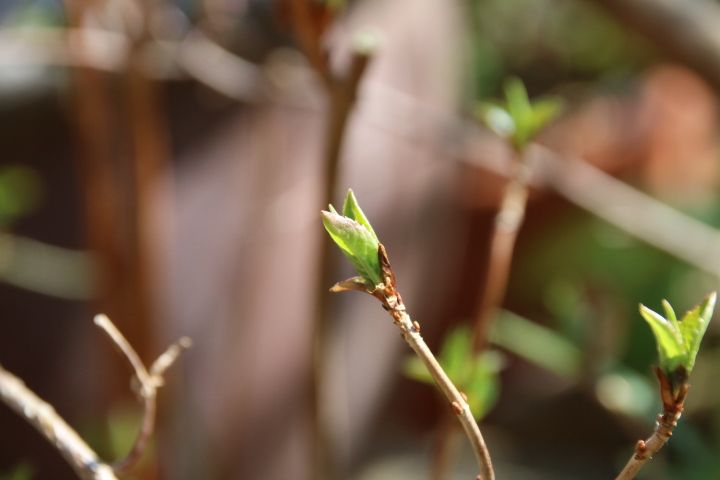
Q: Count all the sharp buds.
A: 2